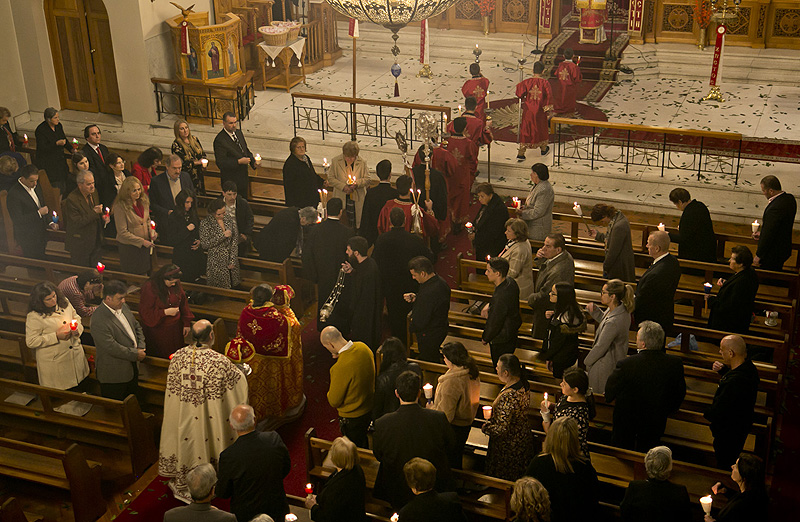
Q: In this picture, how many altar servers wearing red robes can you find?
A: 7